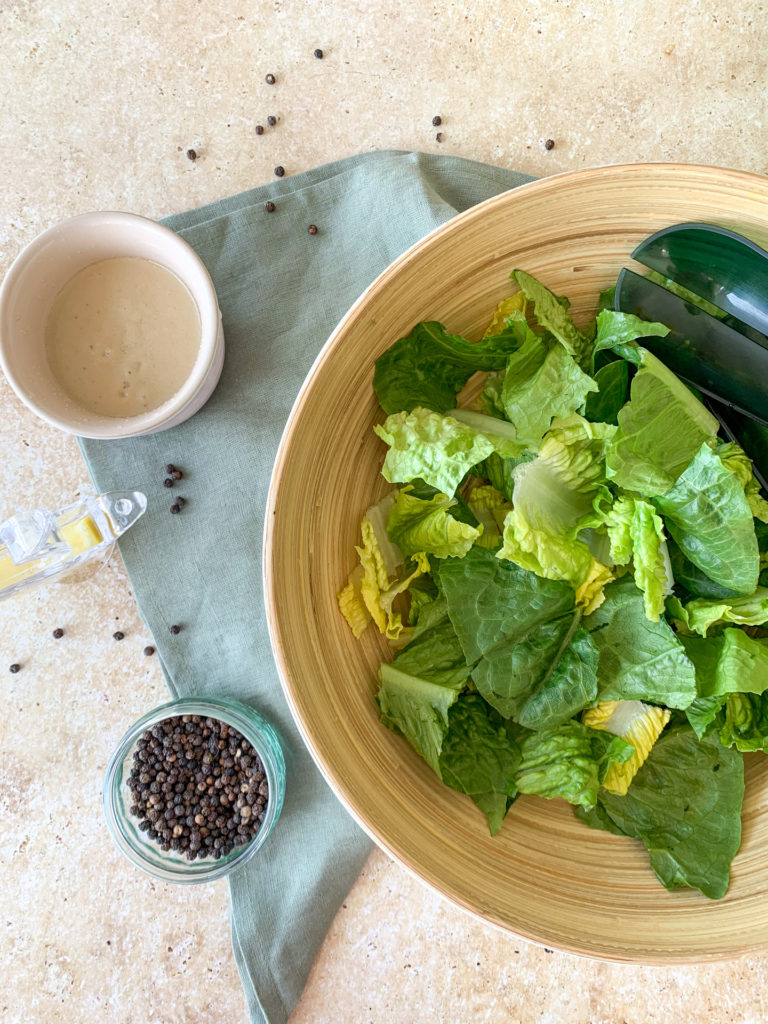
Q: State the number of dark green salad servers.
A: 2